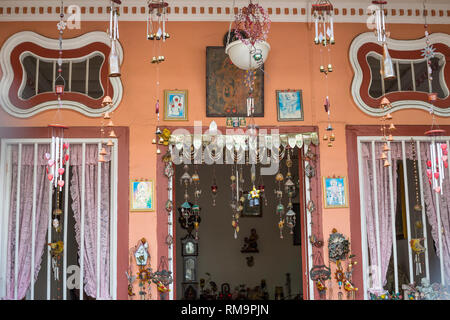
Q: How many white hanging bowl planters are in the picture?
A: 1